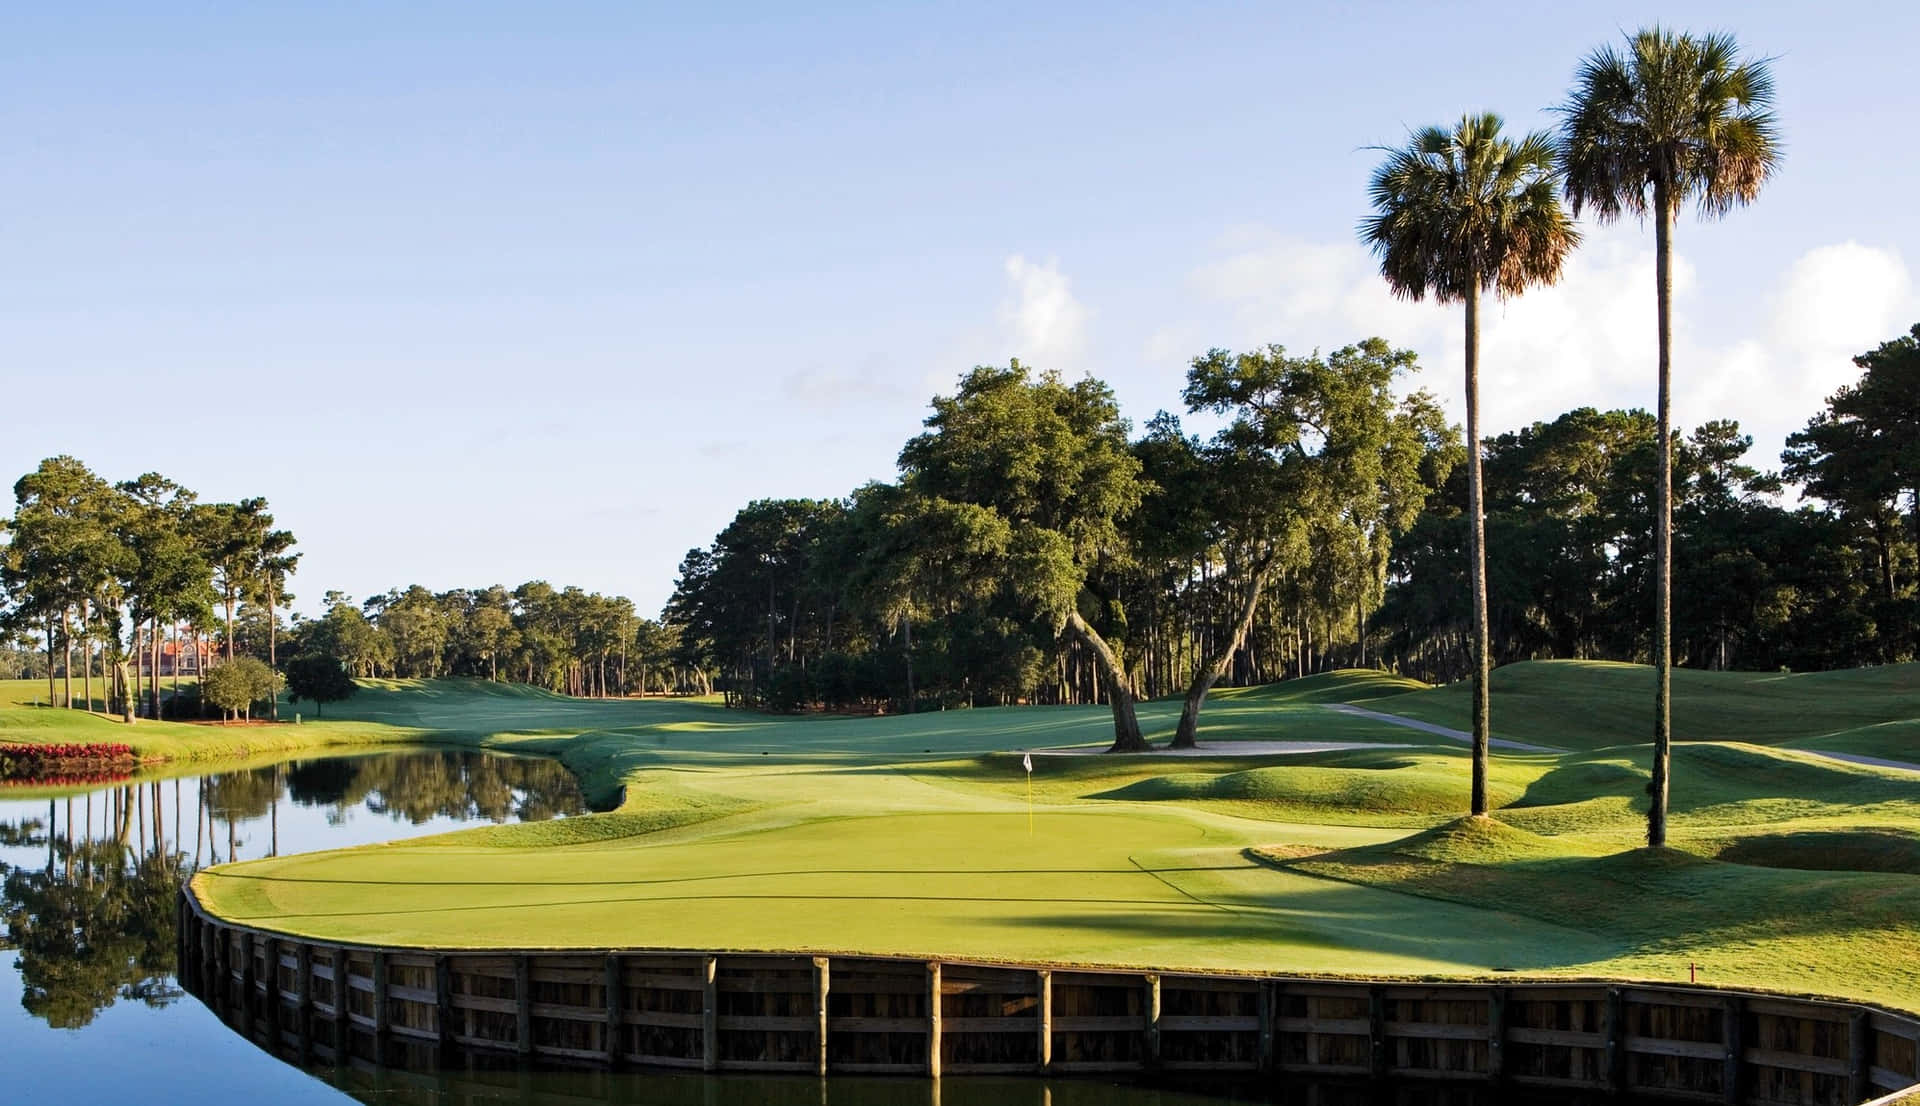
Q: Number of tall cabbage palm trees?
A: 2